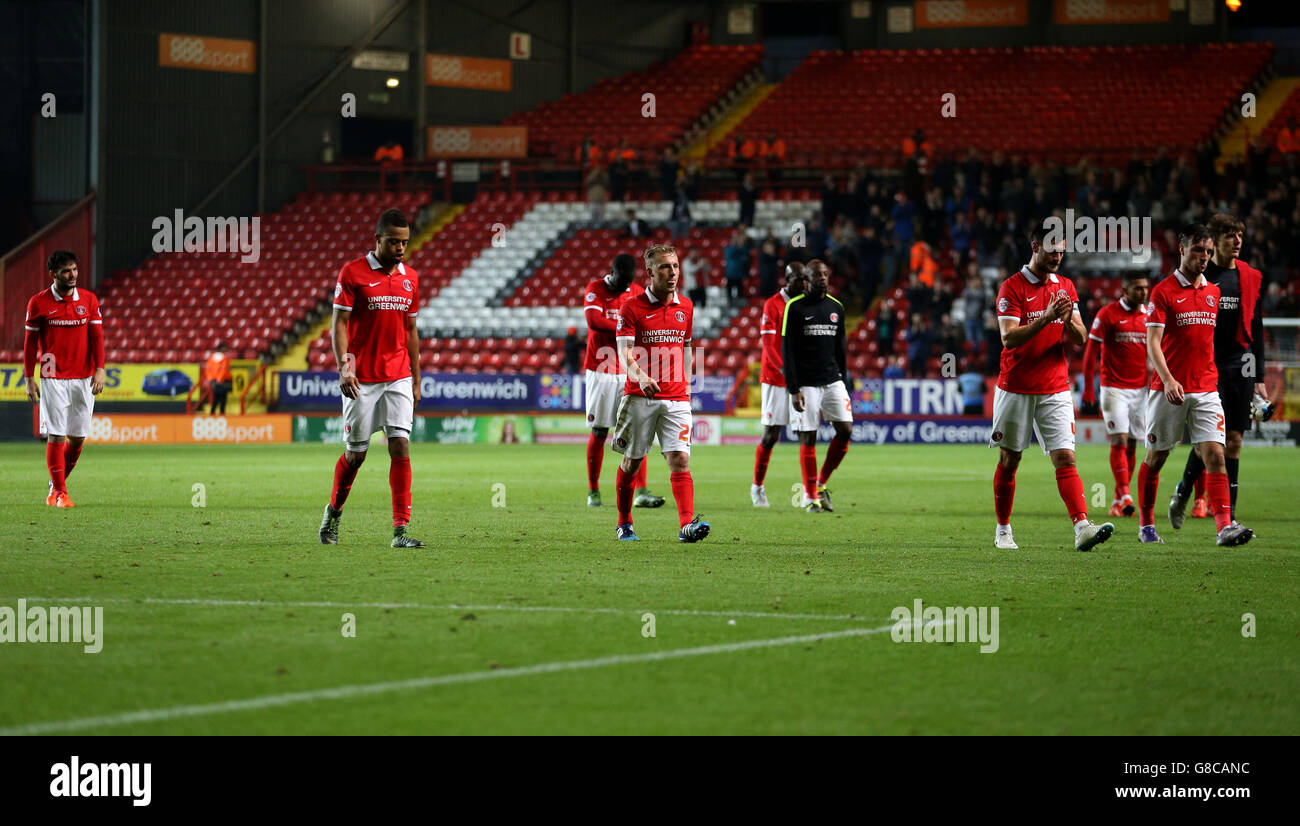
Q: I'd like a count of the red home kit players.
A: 8